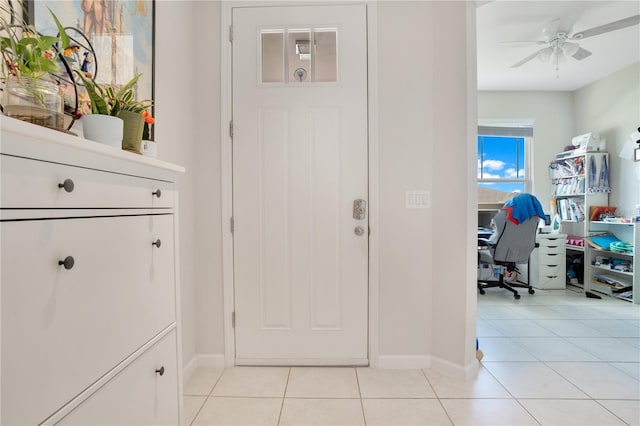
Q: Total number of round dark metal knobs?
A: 5